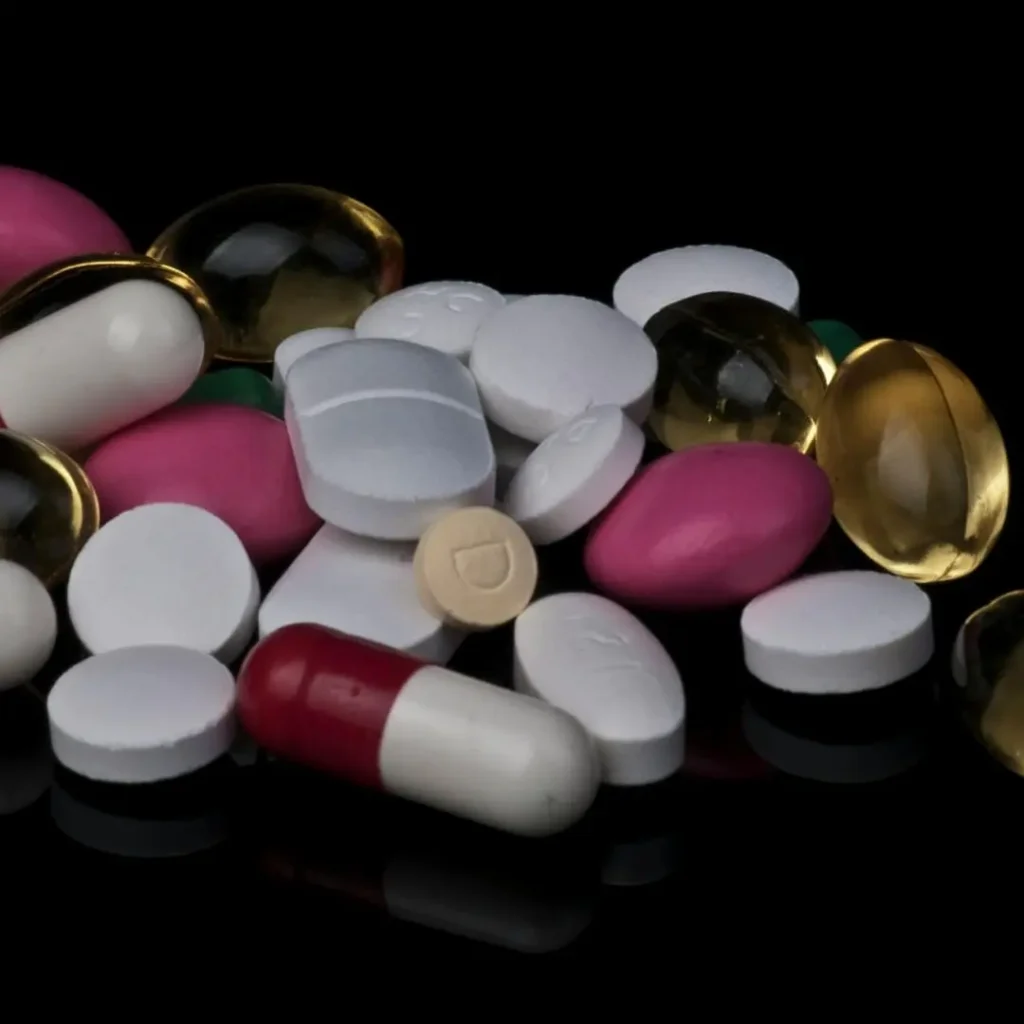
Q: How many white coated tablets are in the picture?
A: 11